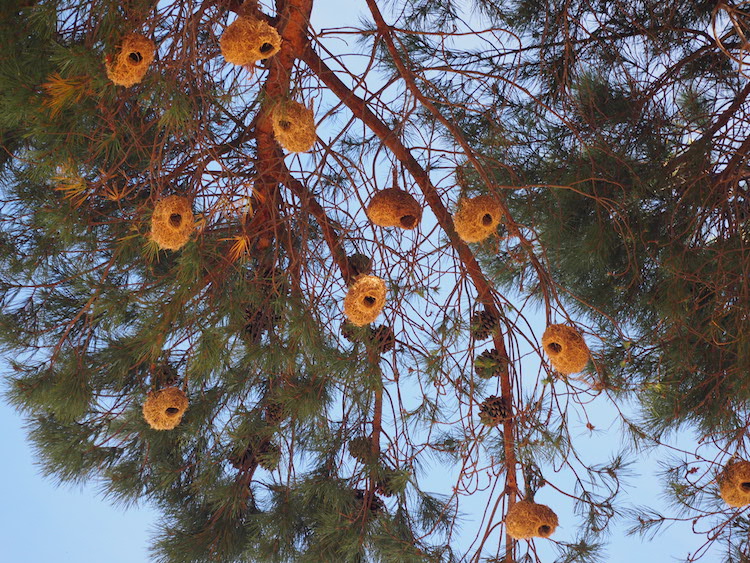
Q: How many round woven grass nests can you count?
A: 11